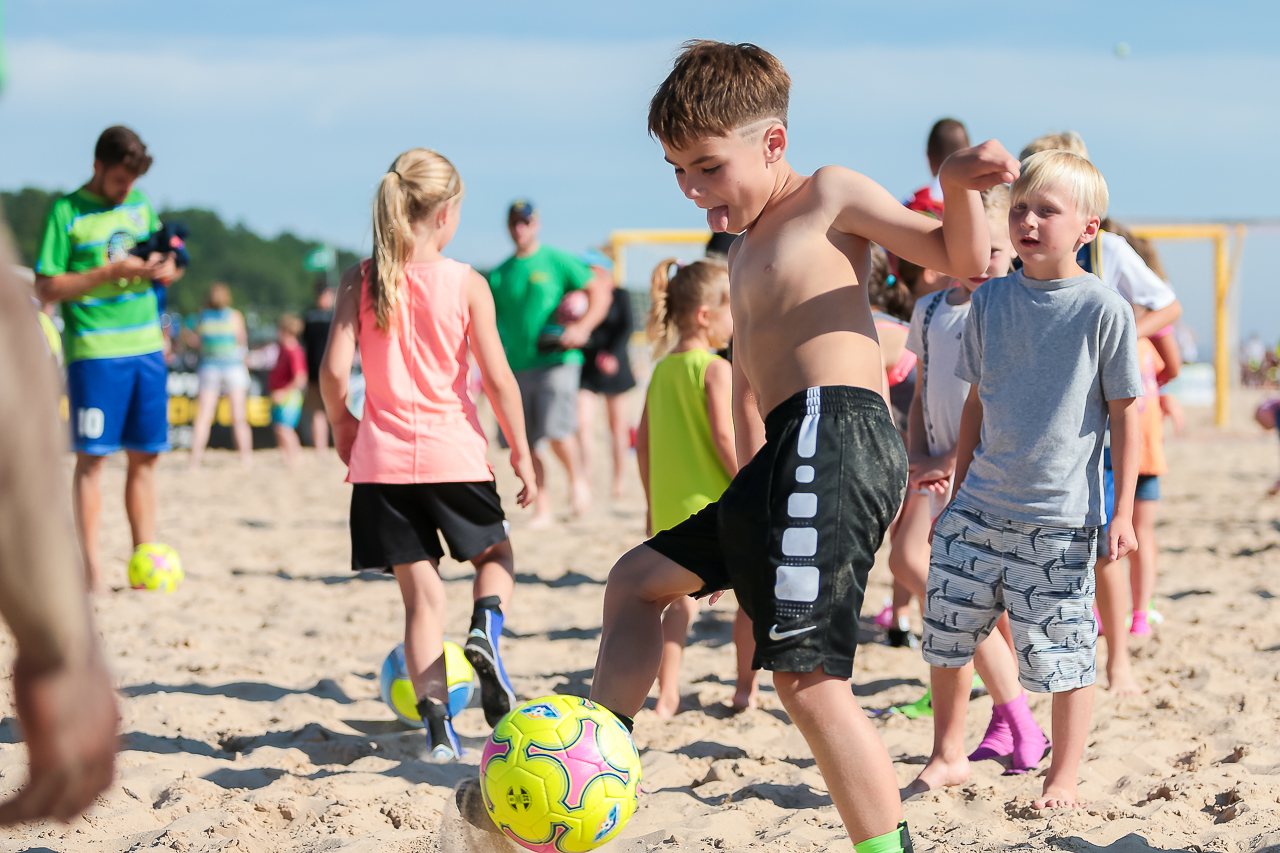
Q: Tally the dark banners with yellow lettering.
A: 1